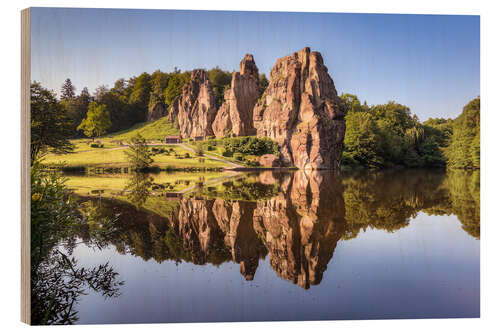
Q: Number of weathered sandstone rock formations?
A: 3